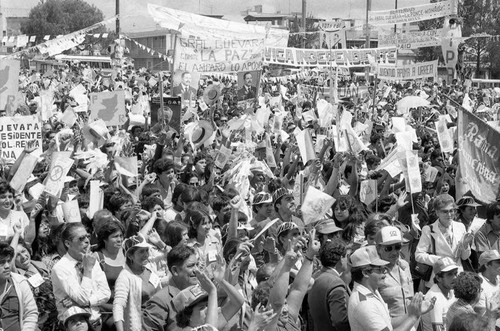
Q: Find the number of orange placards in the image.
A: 0